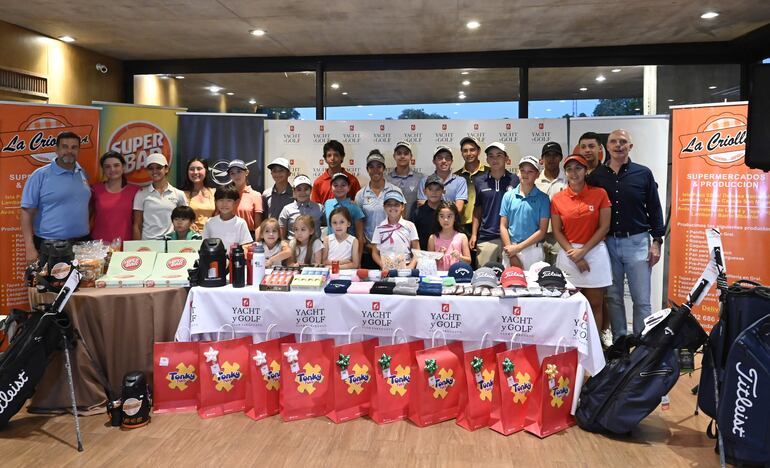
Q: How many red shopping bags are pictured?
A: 10